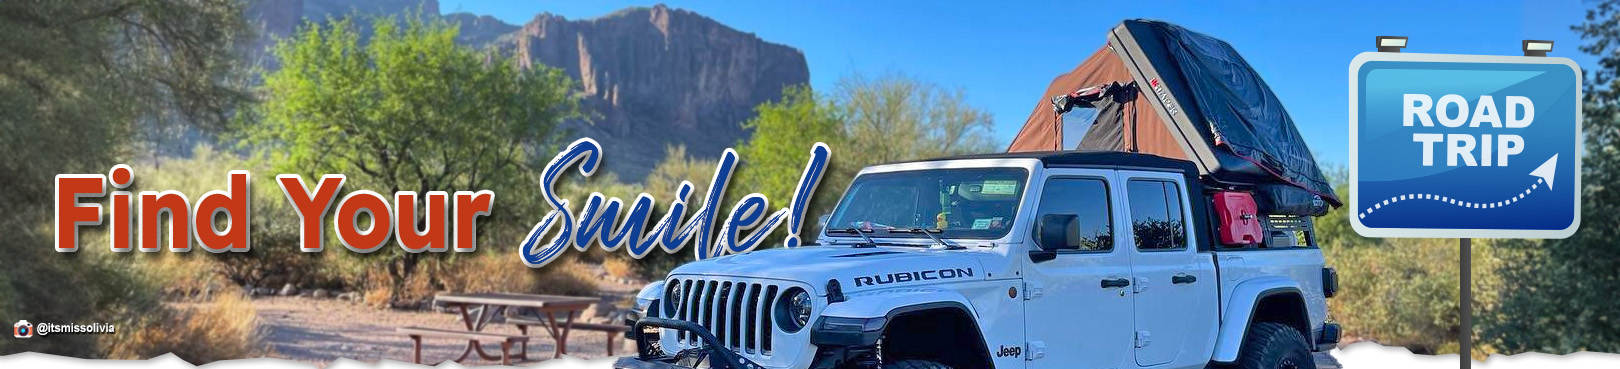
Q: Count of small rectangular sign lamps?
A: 2